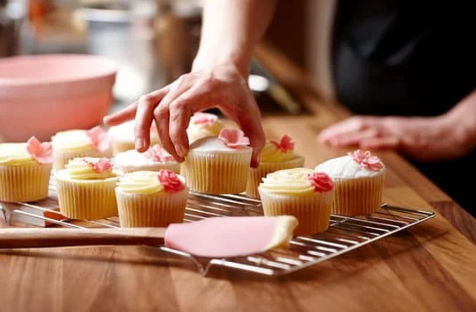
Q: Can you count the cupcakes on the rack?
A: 11